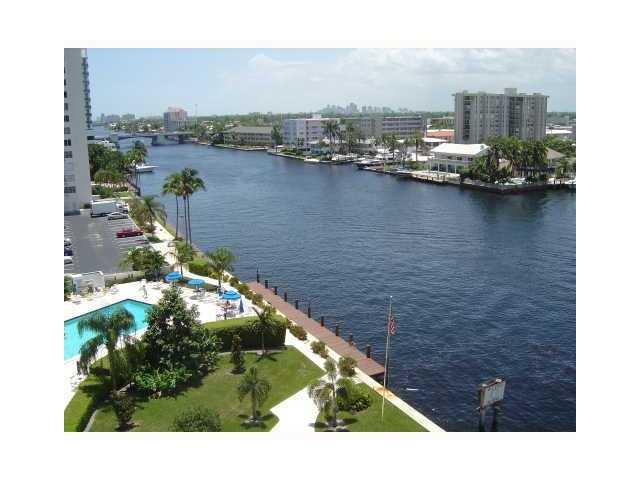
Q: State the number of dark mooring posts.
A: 10